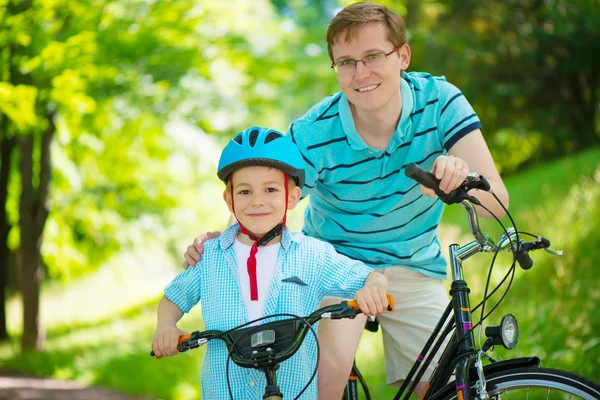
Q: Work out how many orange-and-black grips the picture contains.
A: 2